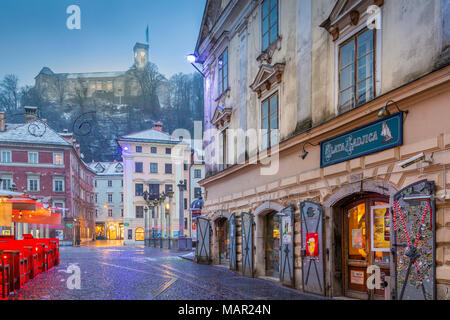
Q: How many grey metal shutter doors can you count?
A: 6